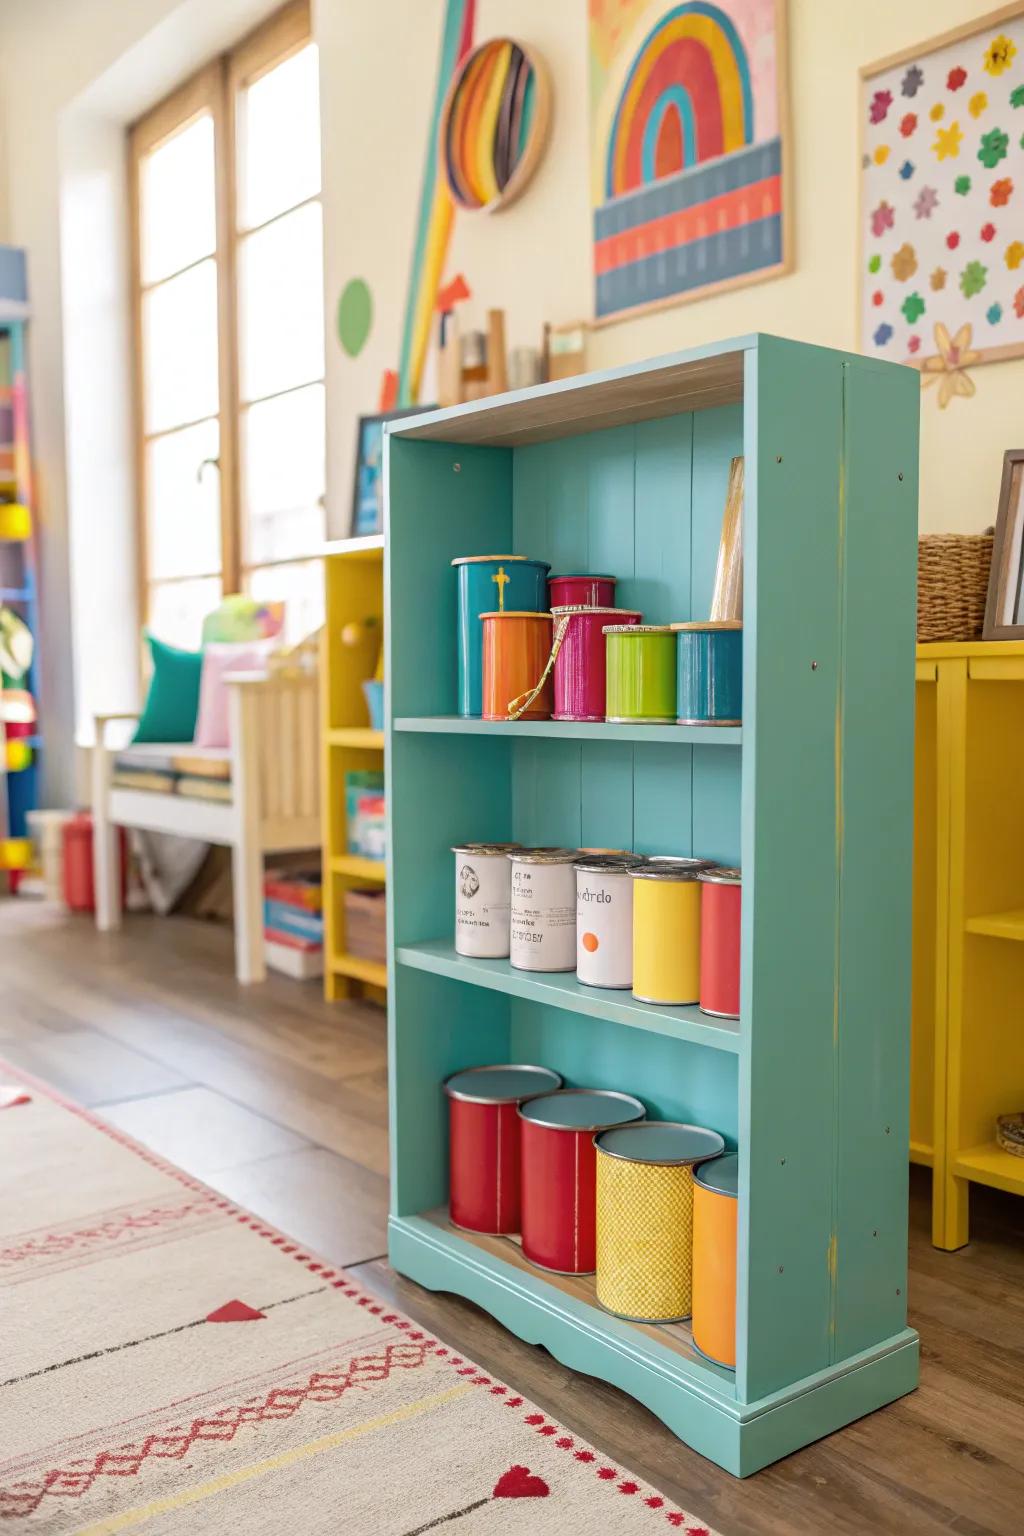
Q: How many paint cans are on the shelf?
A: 15